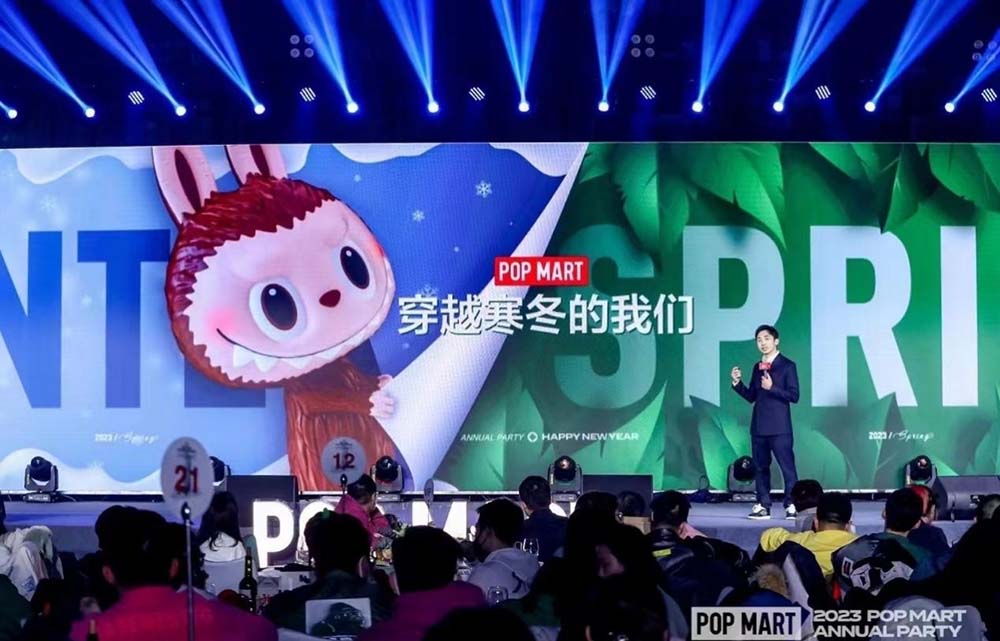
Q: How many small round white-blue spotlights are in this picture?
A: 12